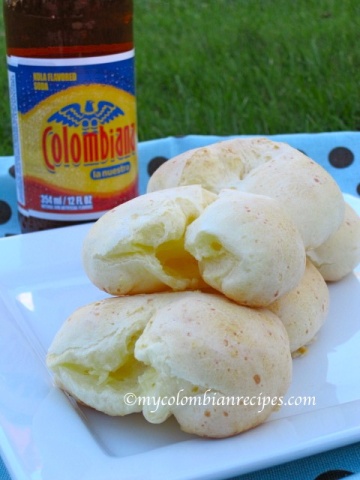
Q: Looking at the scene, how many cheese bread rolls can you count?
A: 5